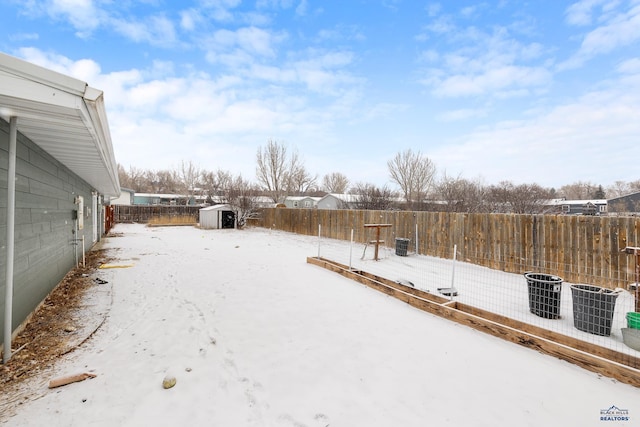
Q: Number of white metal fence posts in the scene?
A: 4